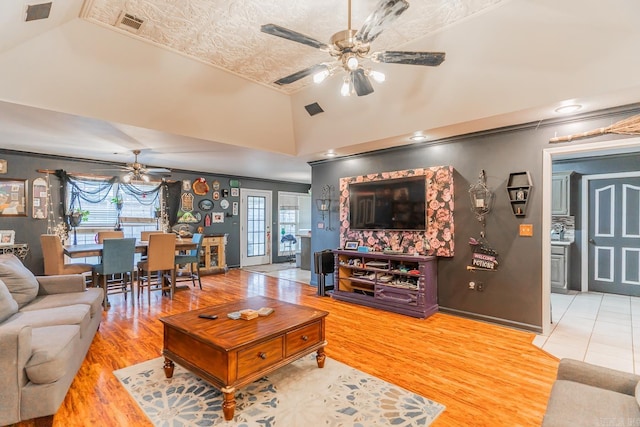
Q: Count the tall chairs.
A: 6